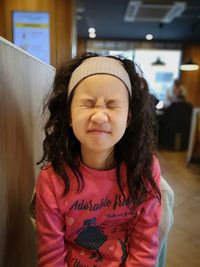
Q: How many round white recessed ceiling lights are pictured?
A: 3